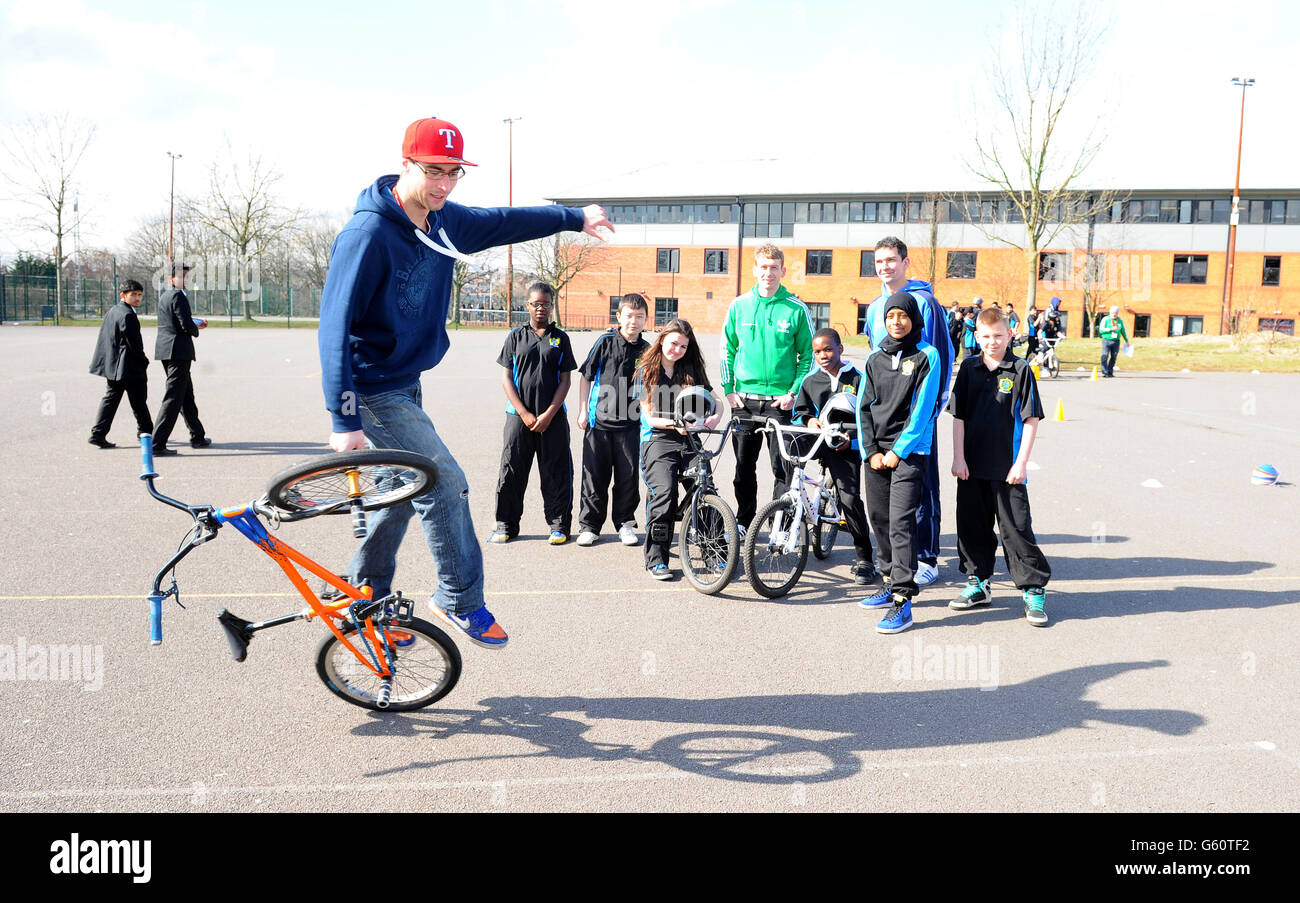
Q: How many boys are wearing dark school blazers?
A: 2